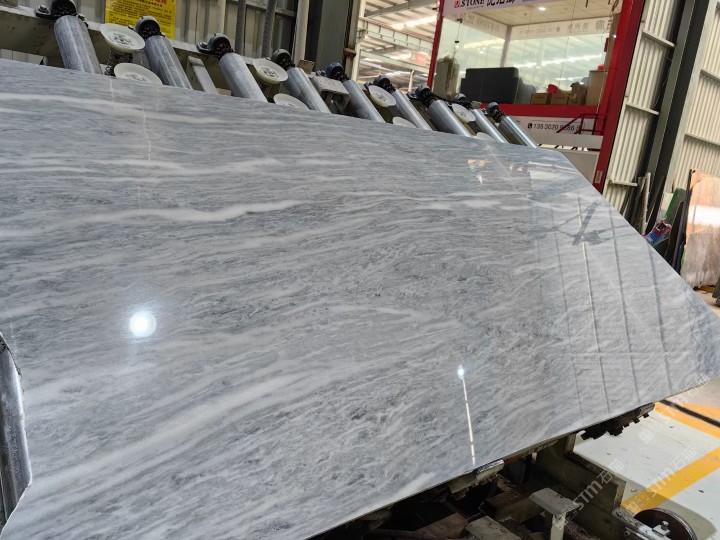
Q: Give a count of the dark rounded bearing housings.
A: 9